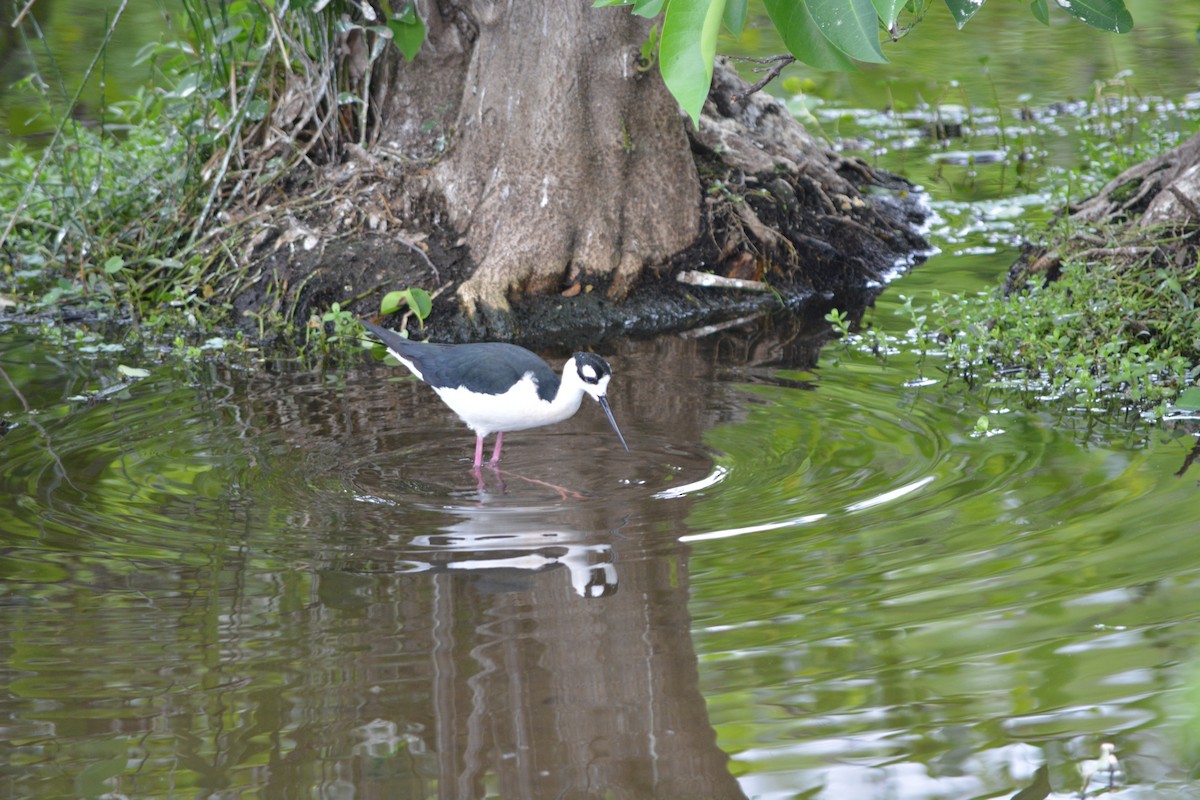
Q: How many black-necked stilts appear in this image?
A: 1